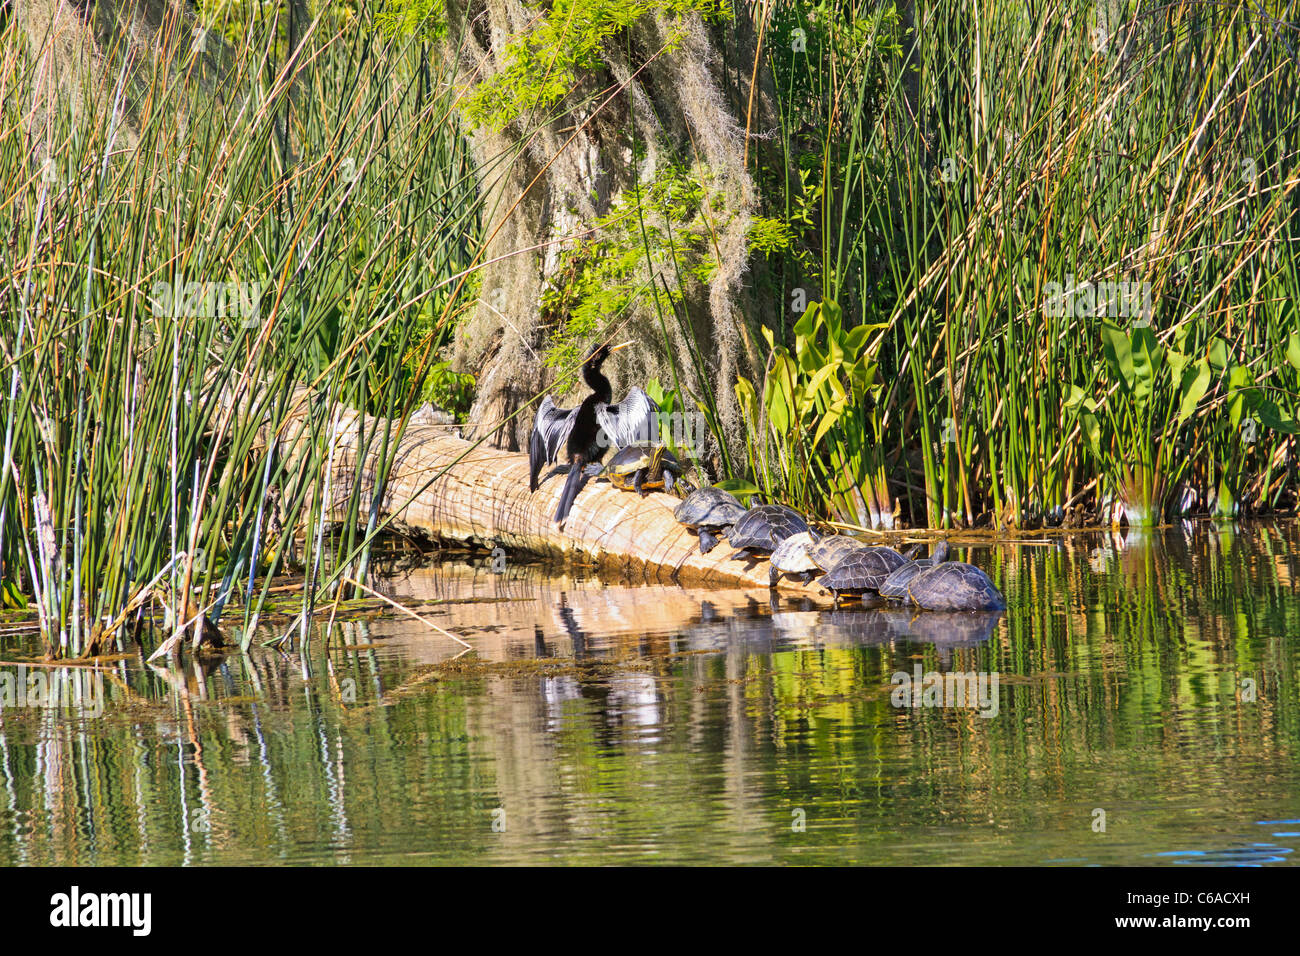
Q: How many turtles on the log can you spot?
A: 8